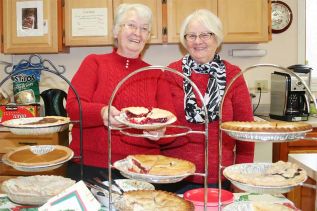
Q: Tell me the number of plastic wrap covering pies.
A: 1